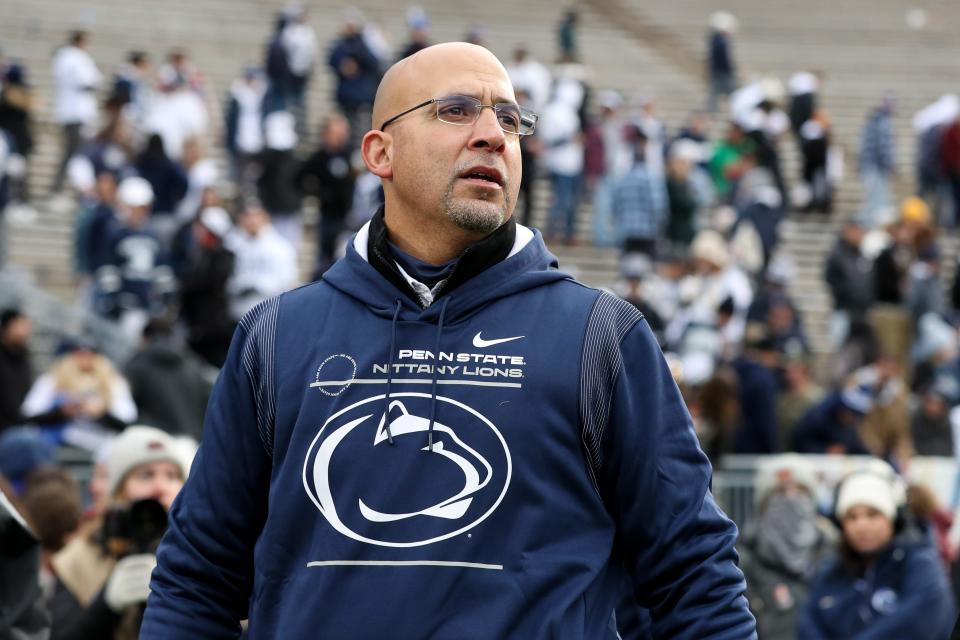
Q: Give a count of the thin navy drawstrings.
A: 2